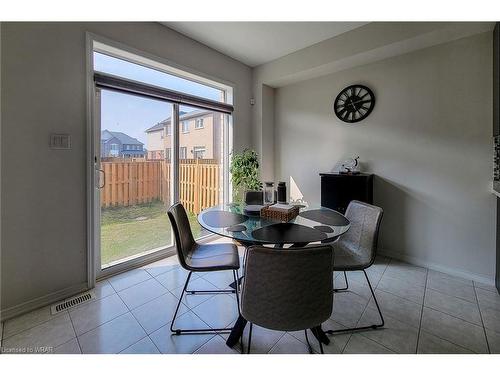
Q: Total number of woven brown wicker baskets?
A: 1